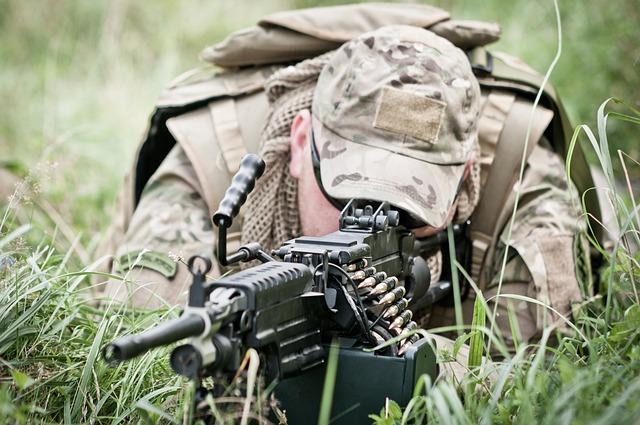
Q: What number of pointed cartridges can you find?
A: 9